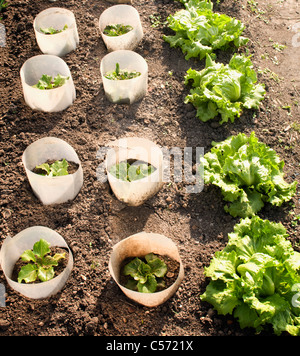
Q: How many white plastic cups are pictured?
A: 8